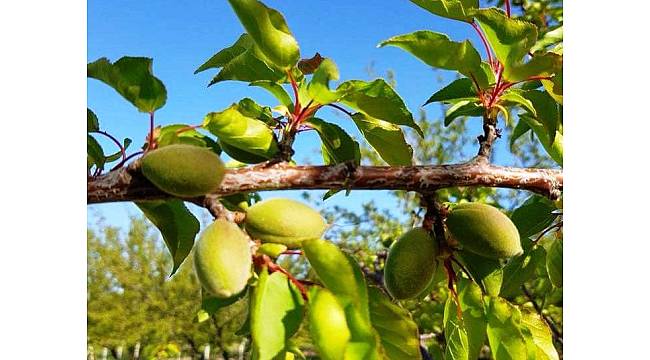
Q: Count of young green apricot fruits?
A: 5